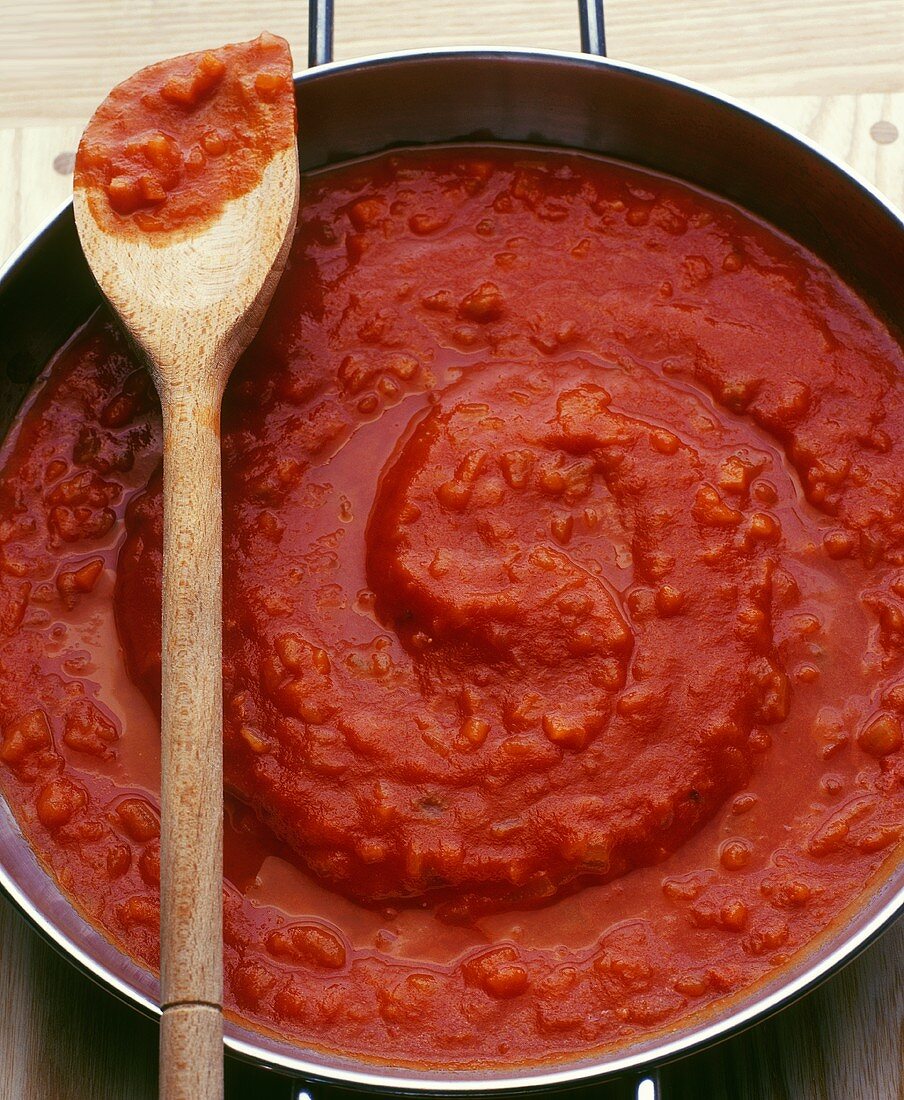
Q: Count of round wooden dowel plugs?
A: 2